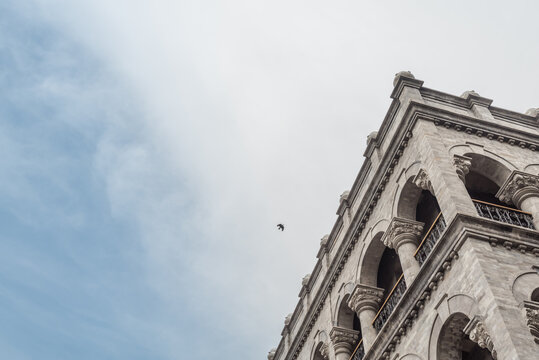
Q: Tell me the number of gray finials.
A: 9